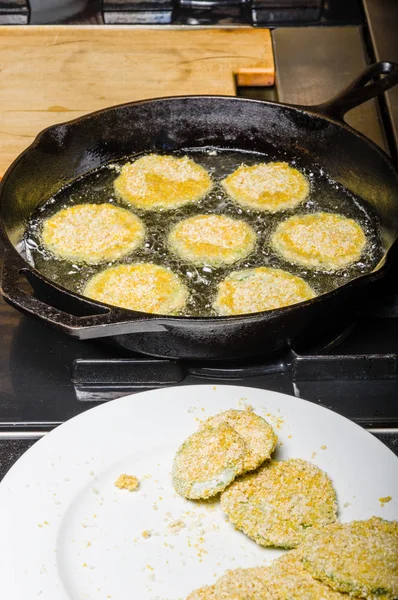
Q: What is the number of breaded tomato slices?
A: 12